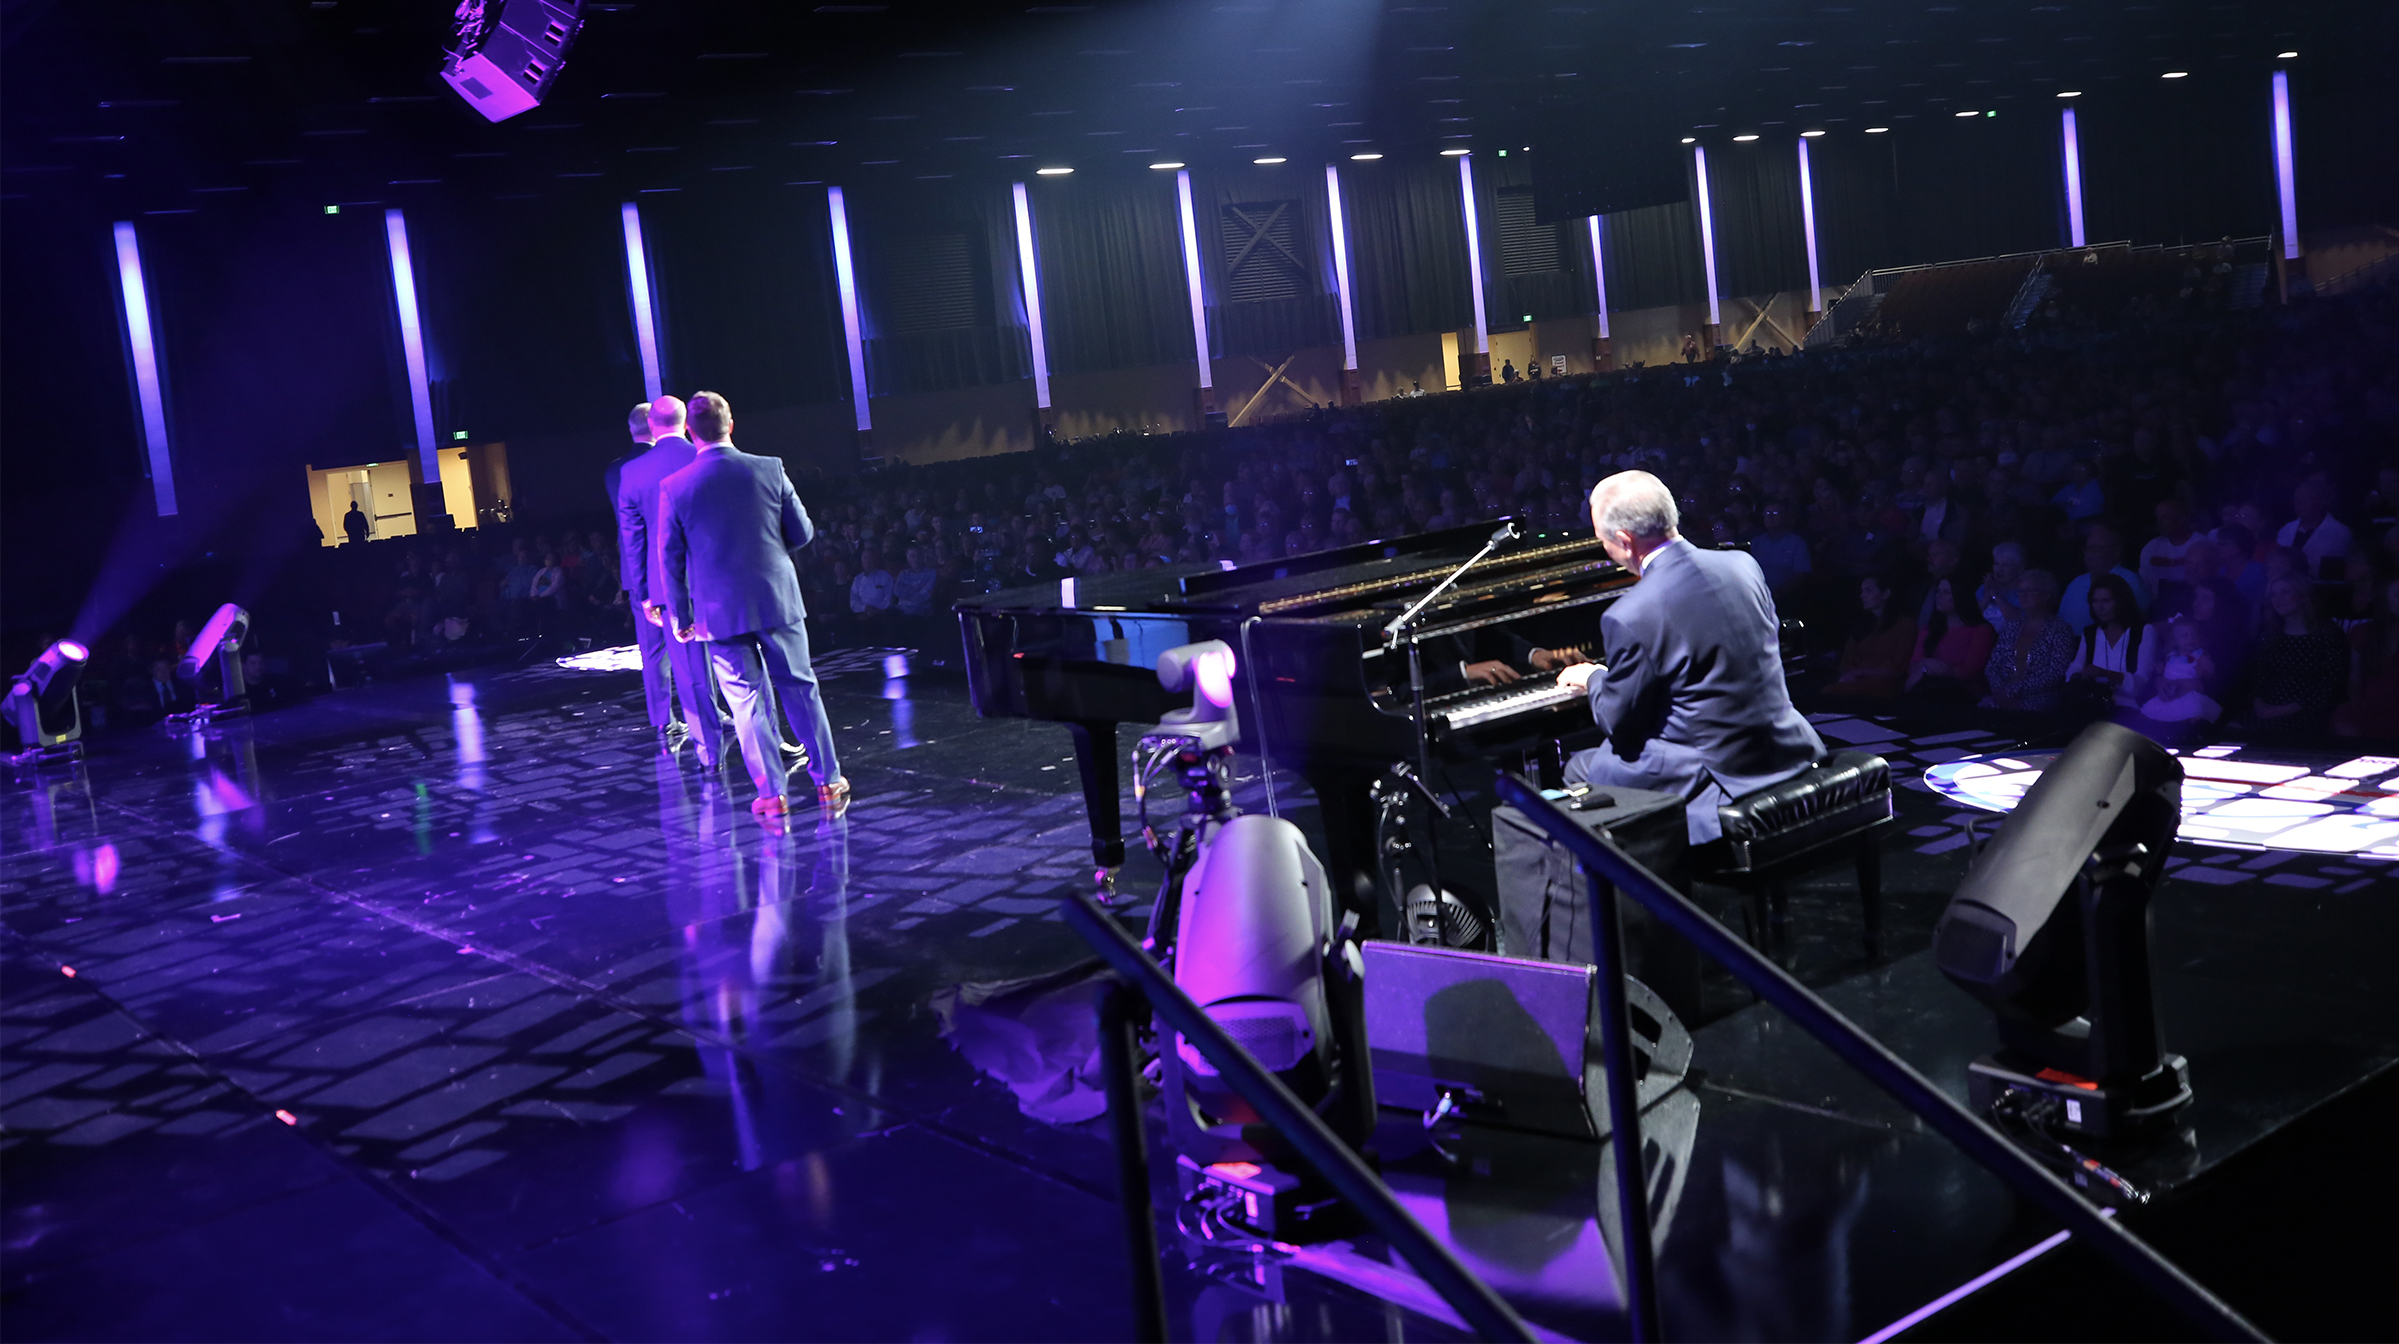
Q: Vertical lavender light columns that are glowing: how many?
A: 13